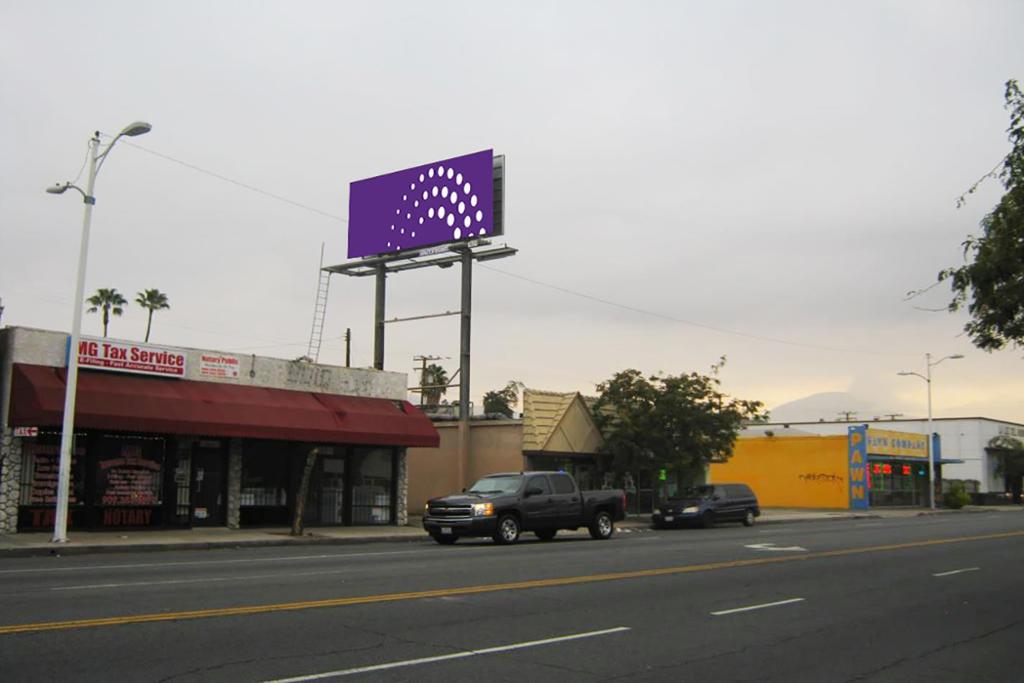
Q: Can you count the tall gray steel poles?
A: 2